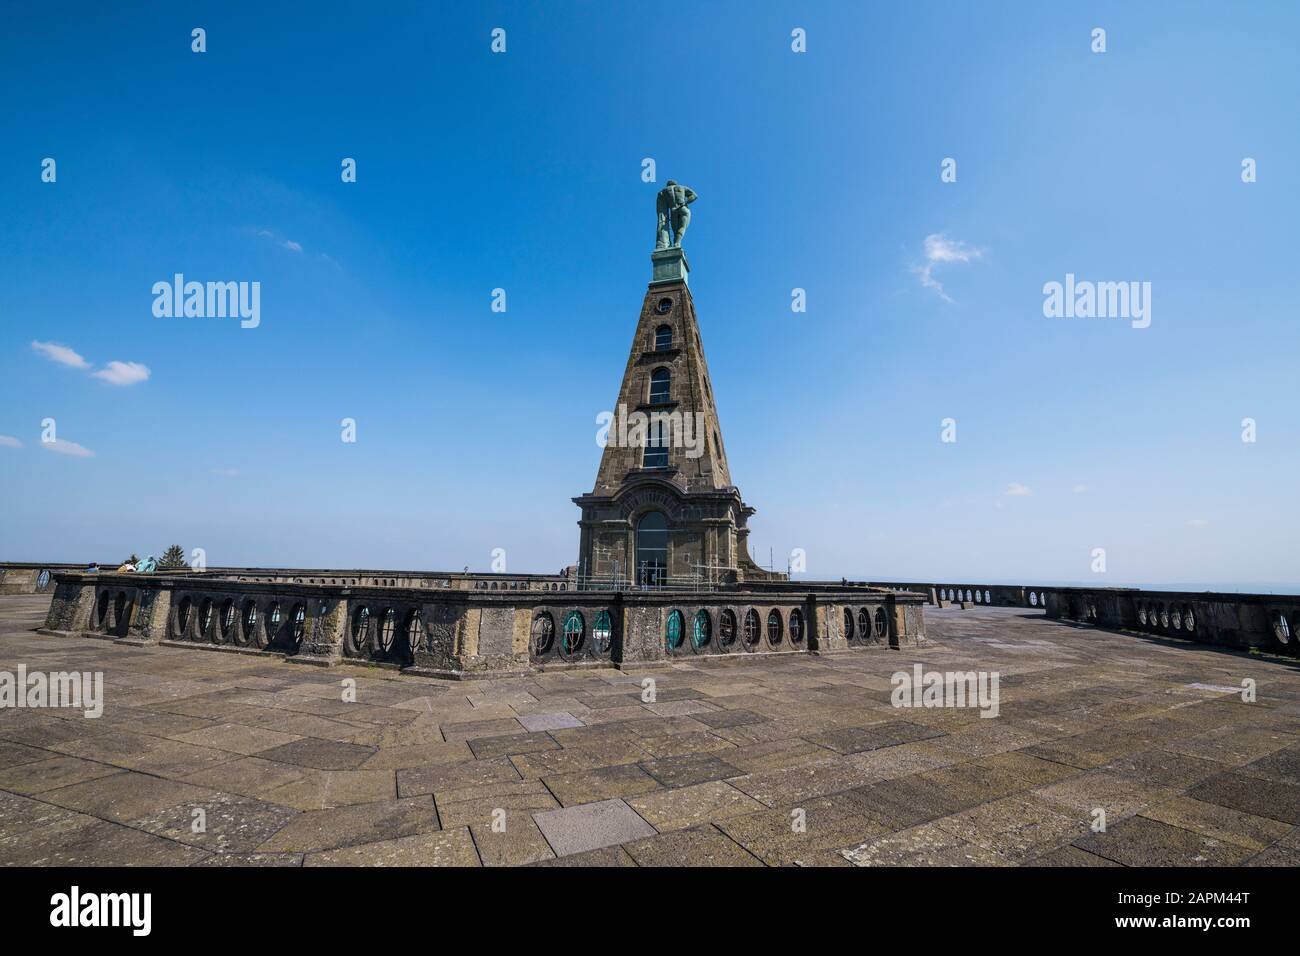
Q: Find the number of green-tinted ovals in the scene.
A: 4